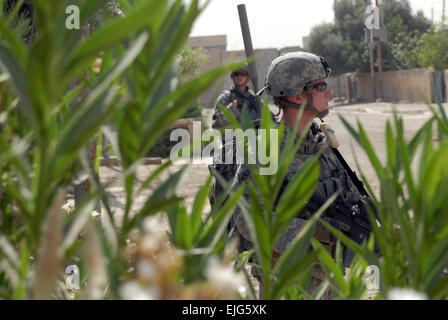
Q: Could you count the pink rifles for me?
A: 0